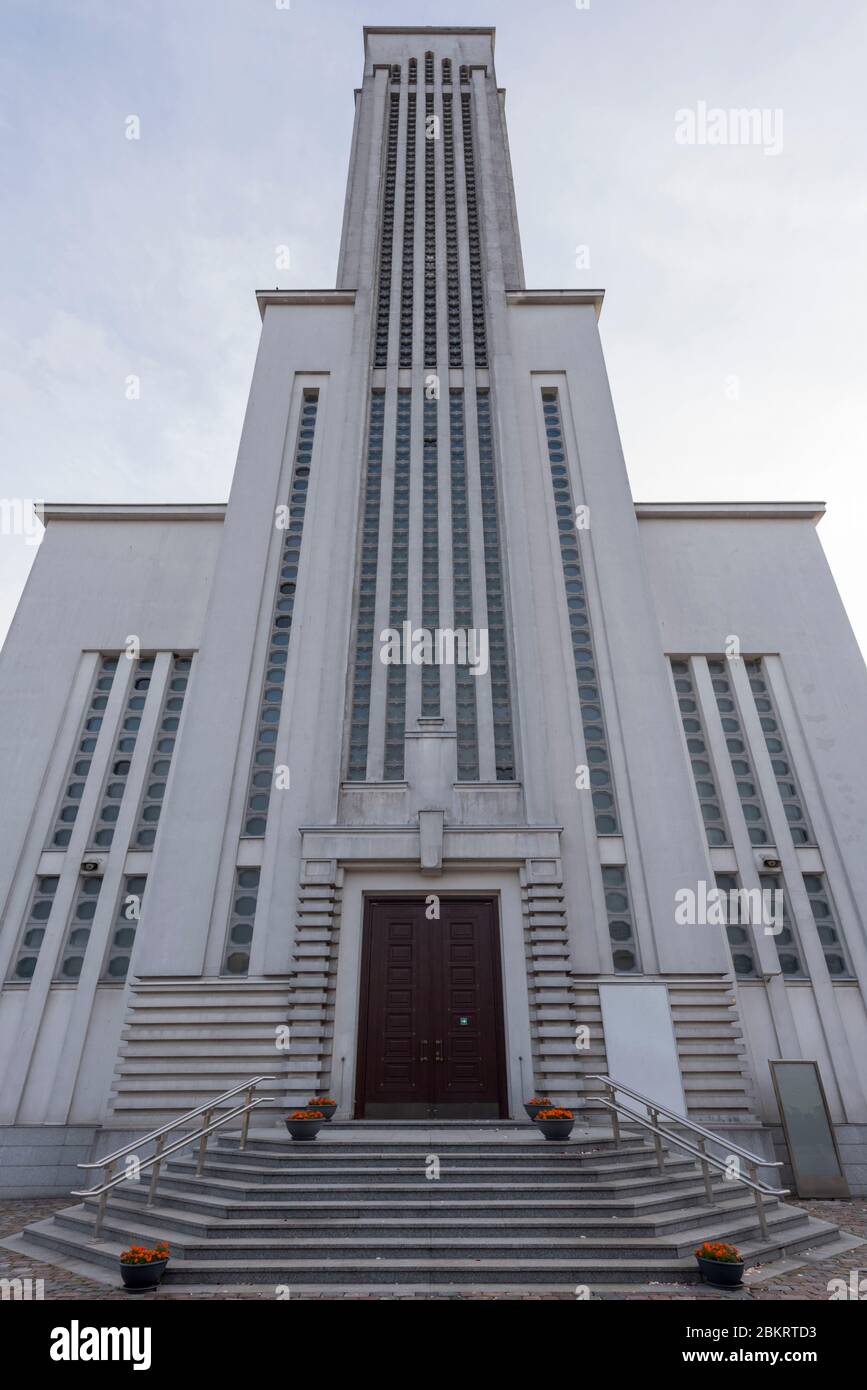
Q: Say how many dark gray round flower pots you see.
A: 6